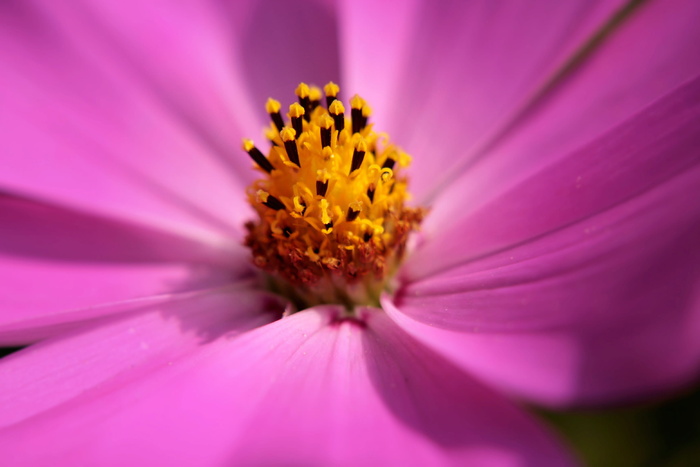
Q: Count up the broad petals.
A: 8